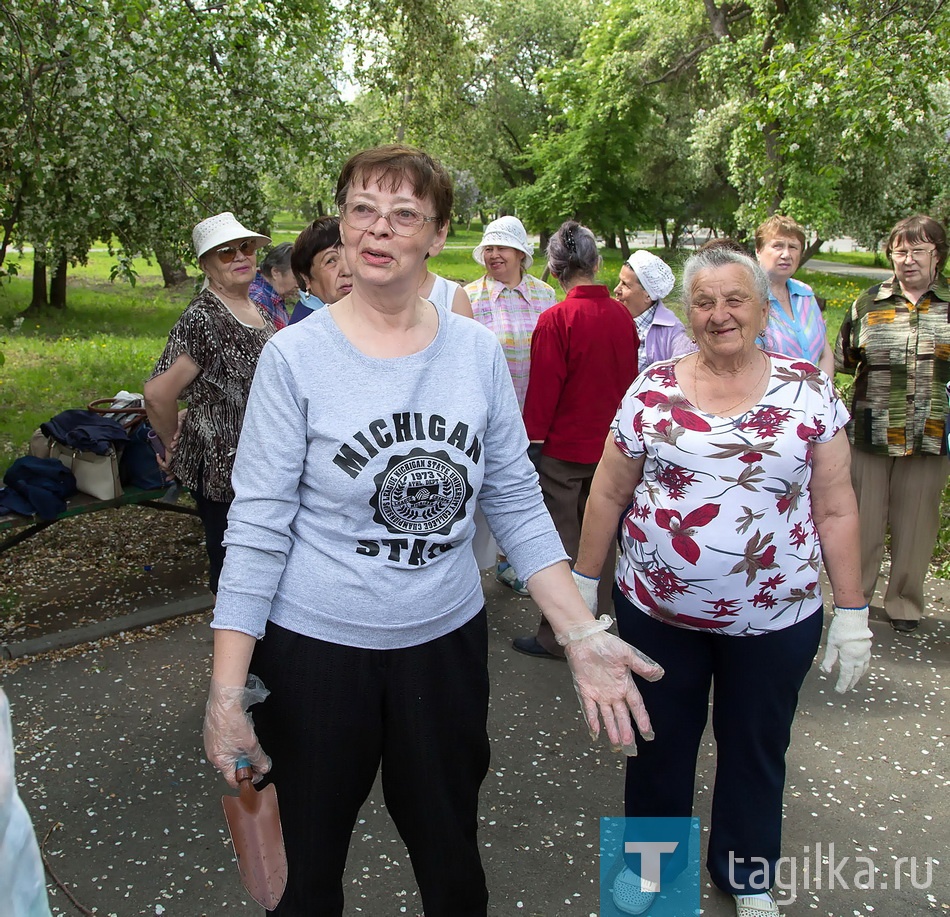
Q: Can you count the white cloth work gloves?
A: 2